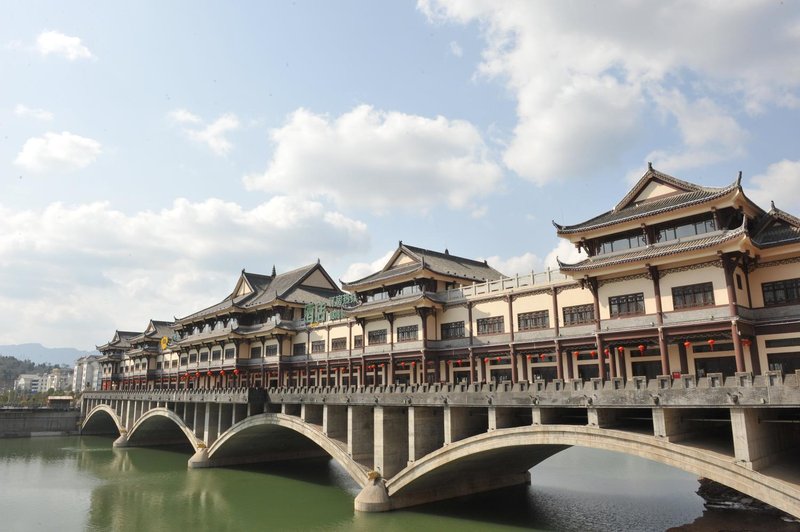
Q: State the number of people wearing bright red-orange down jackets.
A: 0